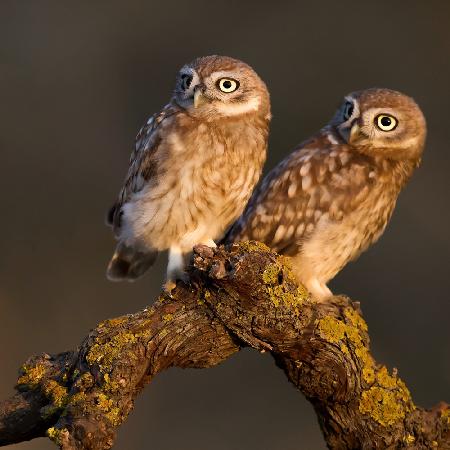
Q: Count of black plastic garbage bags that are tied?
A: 0